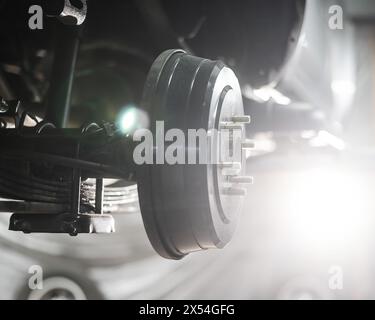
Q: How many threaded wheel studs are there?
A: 6